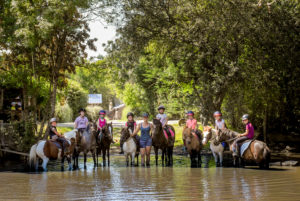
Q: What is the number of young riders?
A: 8